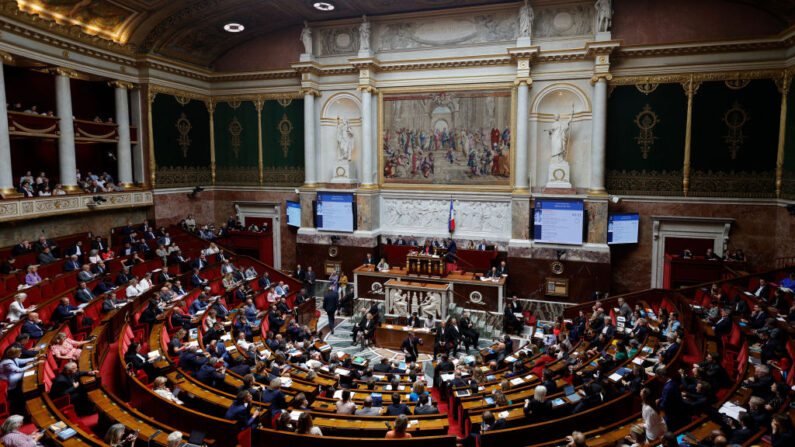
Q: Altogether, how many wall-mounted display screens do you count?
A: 4